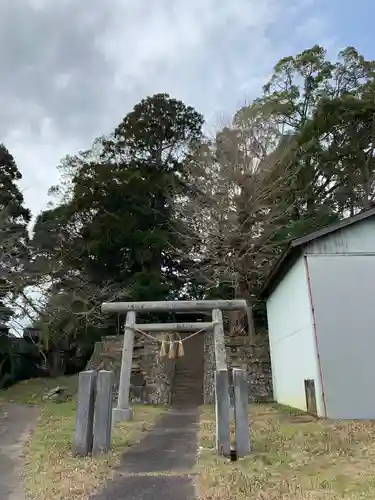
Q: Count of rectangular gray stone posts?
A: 4